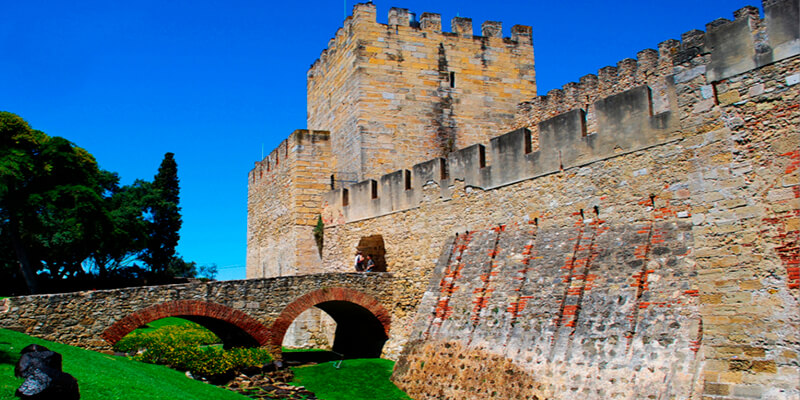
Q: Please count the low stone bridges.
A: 1